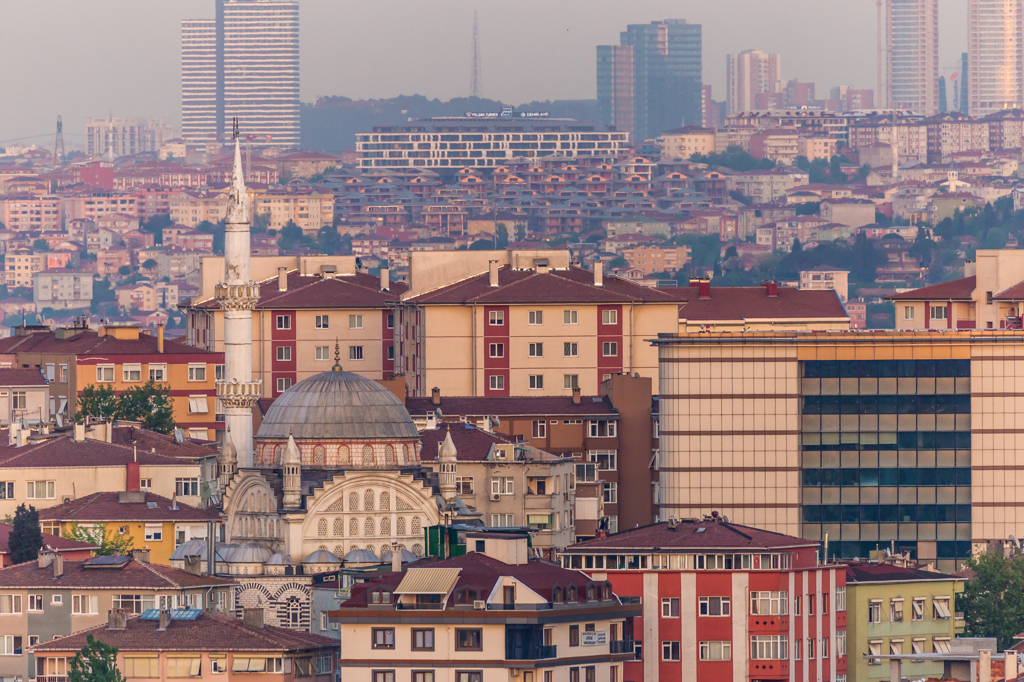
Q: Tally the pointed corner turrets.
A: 3